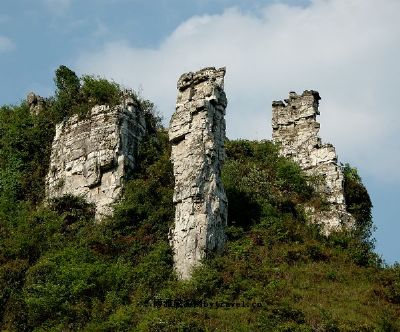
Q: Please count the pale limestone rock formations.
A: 3